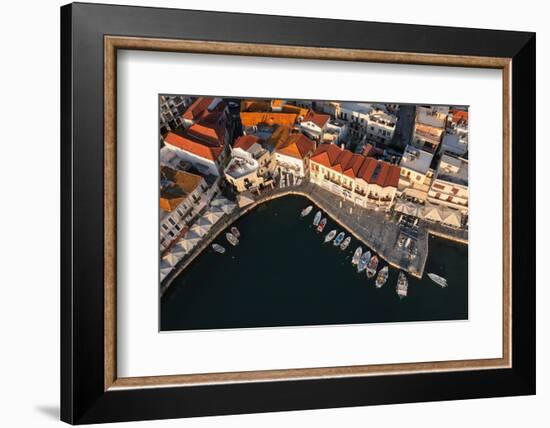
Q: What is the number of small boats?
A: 15